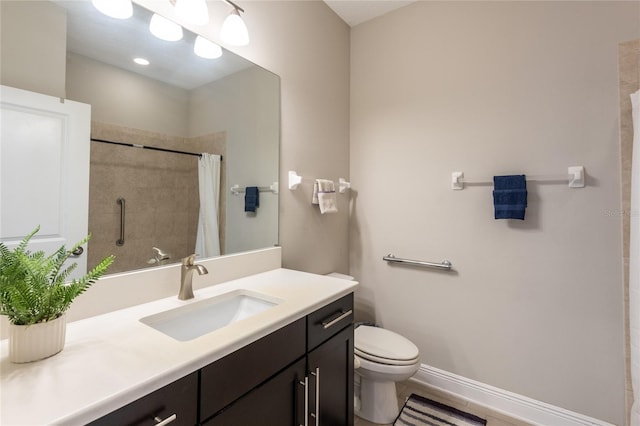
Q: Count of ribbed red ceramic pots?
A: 0